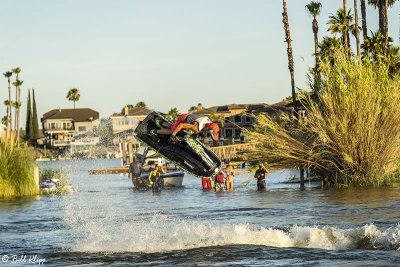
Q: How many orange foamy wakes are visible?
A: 0